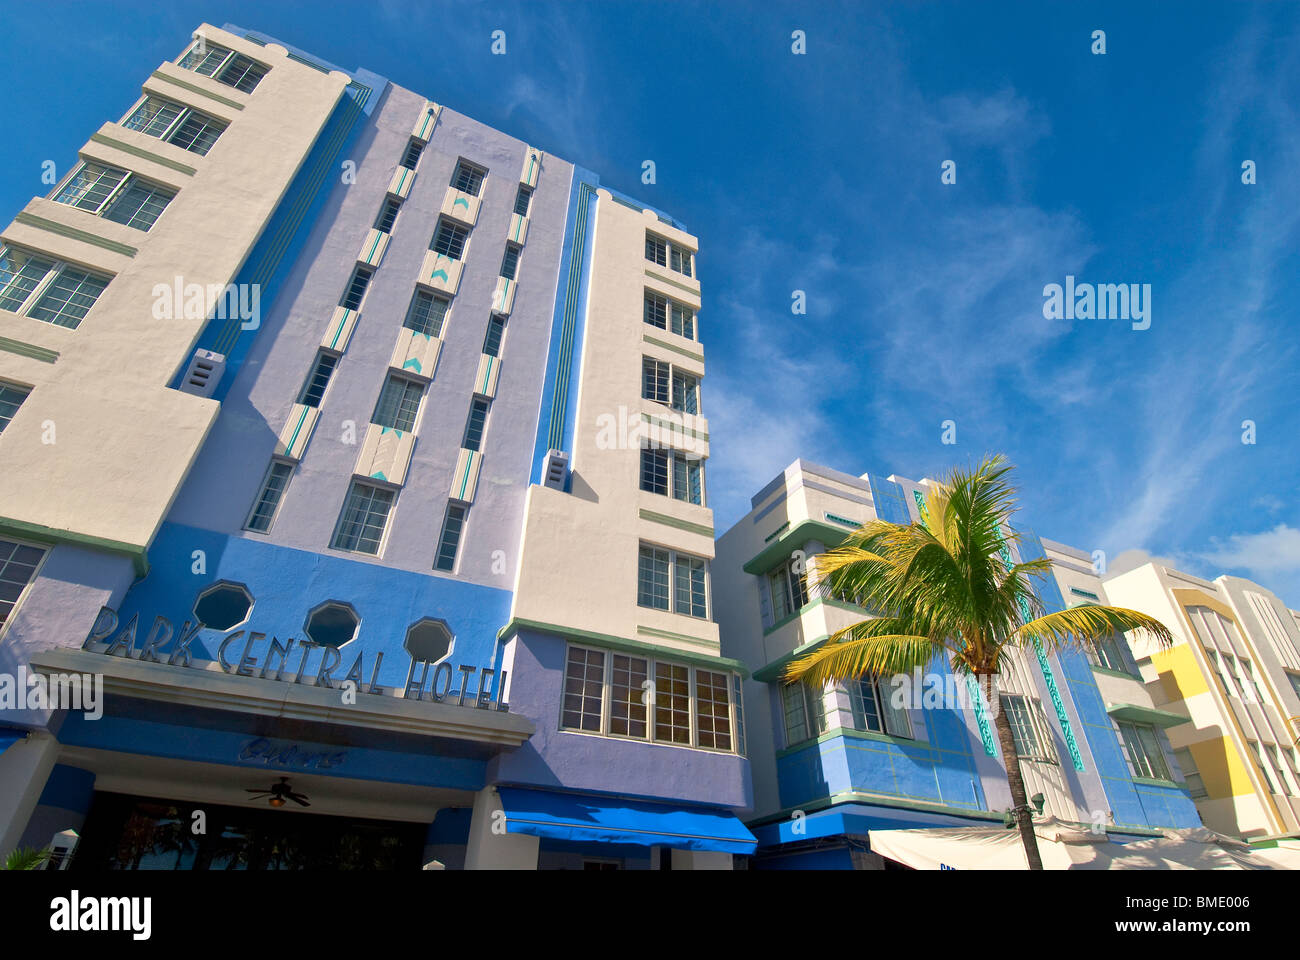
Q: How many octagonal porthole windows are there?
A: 3